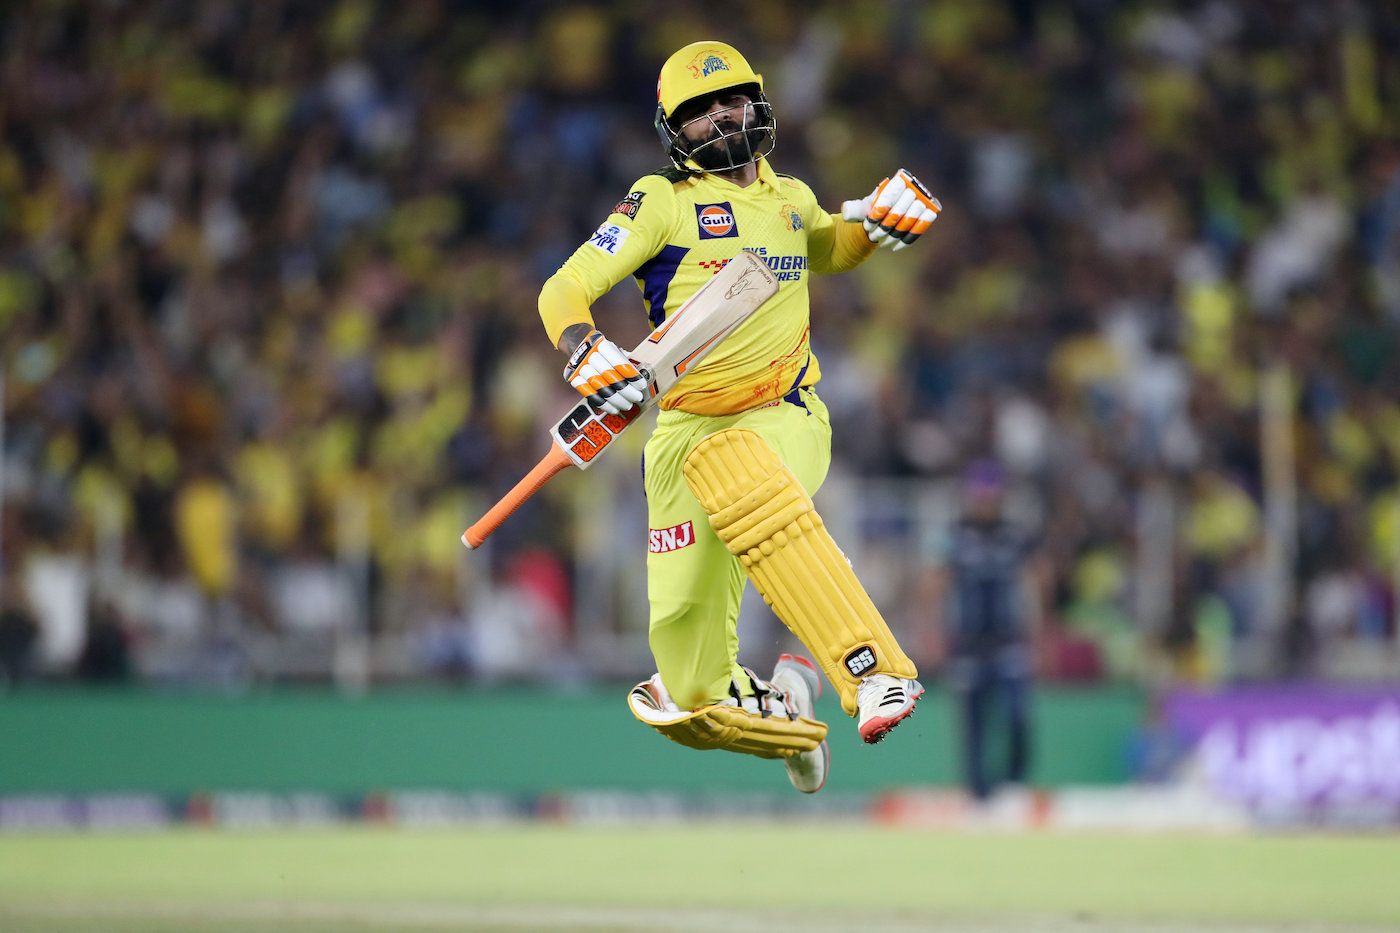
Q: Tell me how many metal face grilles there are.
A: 1